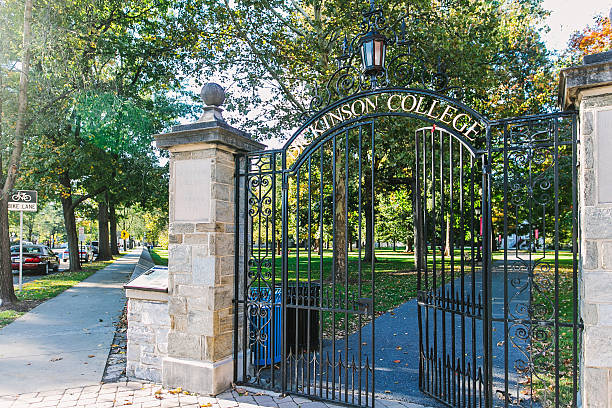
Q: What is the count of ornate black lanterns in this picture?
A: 1